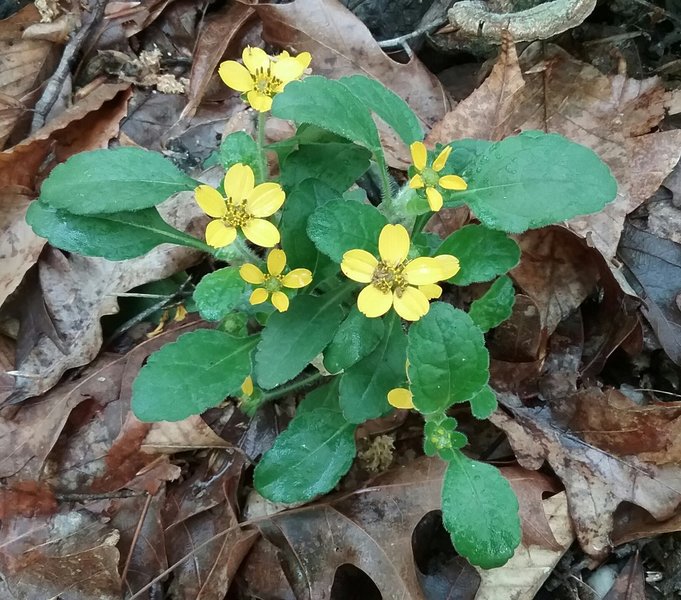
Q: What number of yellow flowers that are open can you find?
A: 5